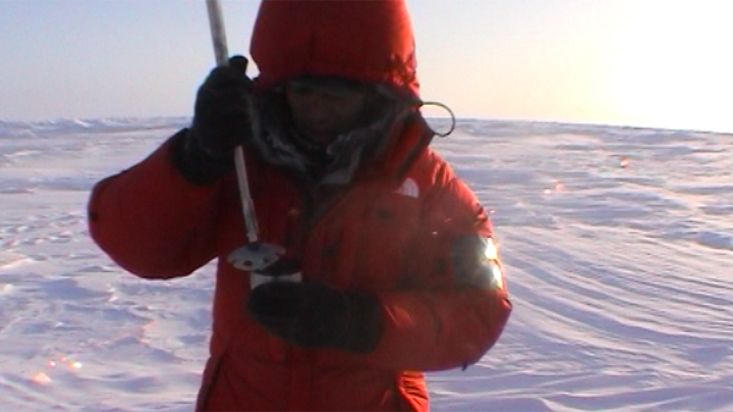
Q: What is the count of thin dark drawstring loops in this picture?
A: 1